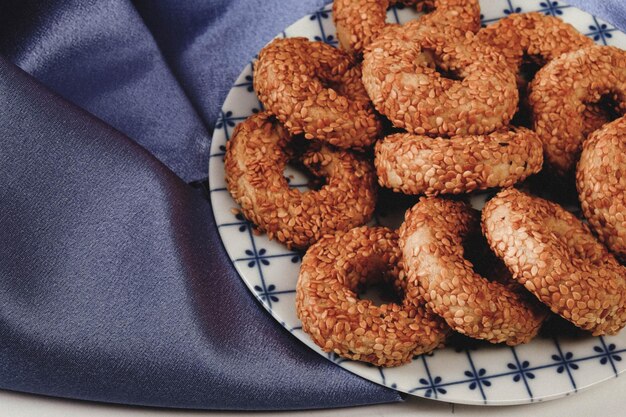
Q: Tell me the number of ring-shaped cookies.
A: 11